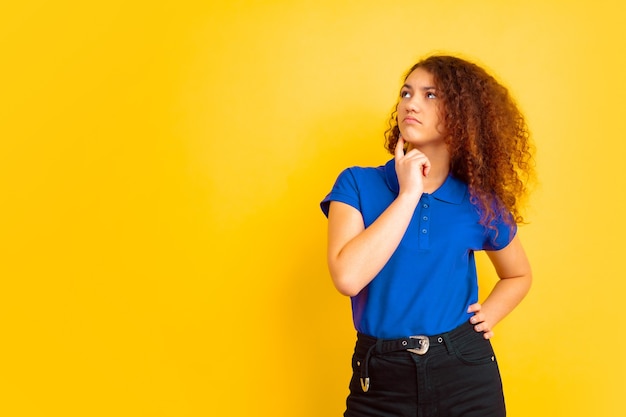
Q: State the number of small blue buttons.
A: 3